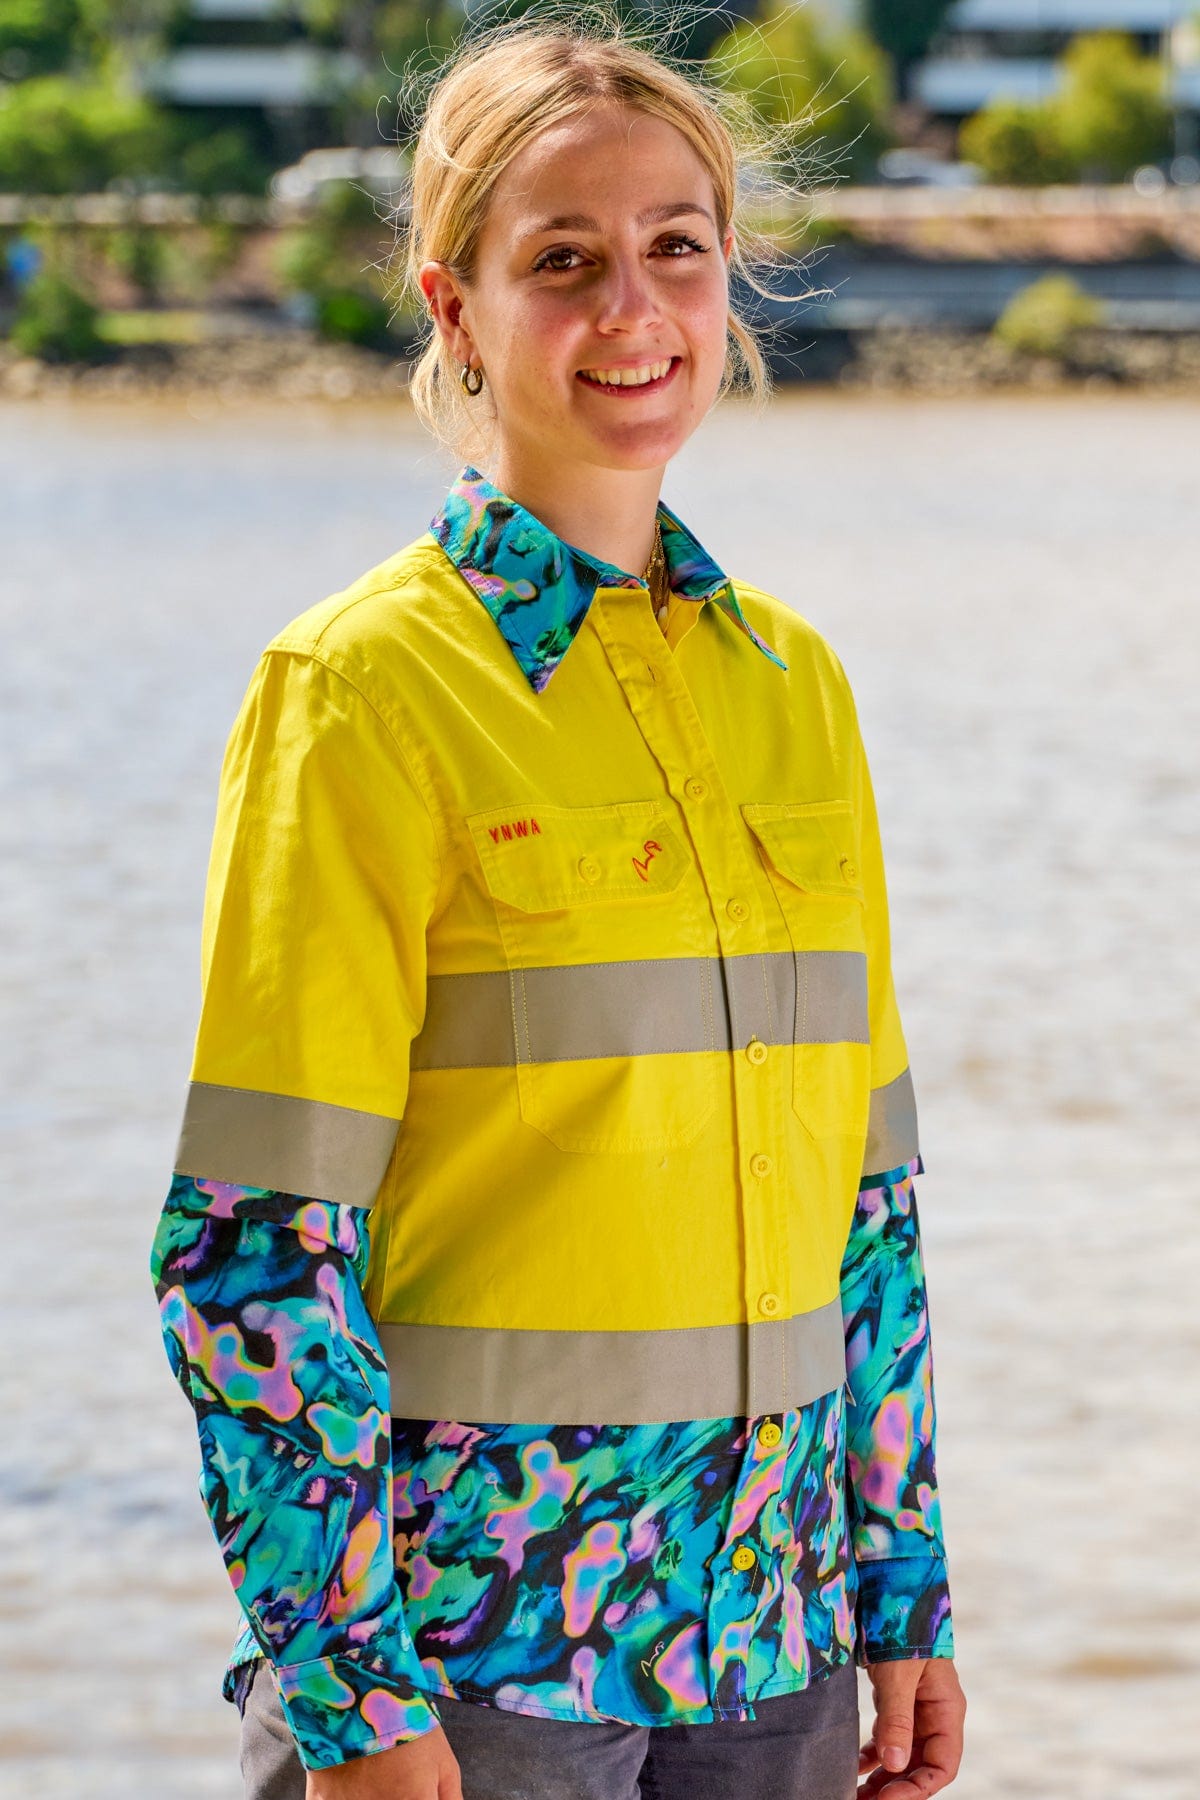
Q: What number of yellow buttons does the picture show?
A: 9